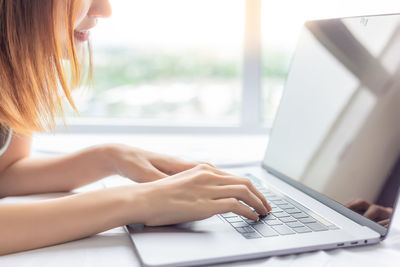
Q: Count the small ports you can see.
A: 3